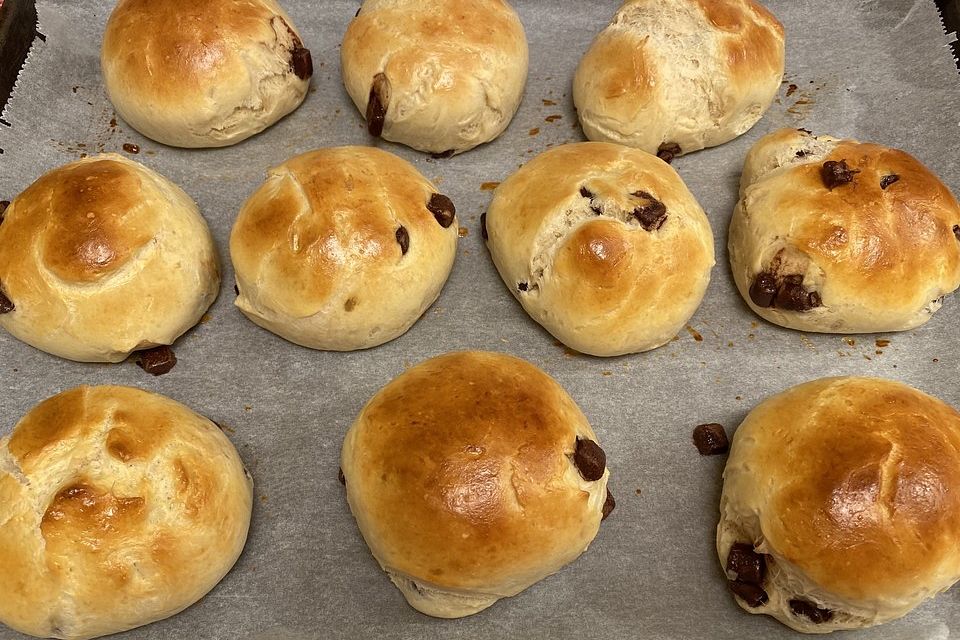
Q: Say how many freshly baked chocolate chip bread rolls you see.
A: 10